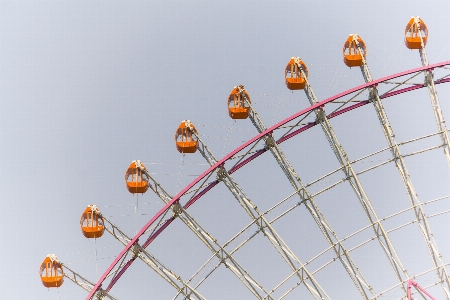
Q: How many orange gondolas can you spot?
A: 8